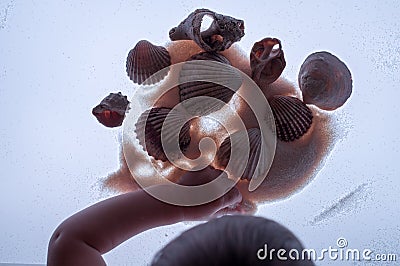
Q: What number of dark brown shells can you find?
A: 9